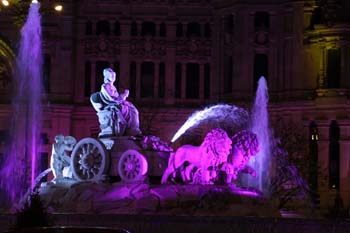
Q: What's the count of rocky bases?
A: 1